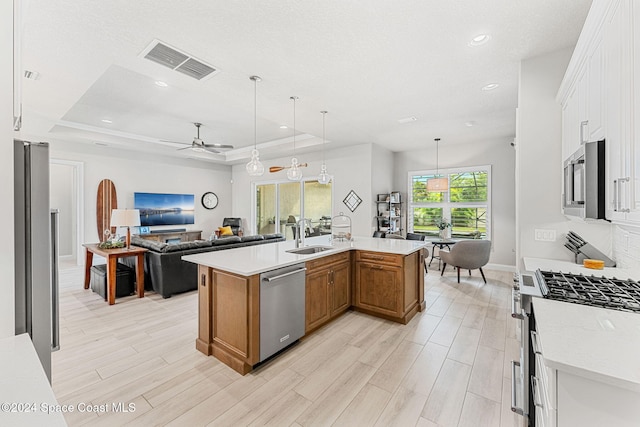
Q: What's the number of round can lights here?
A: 5